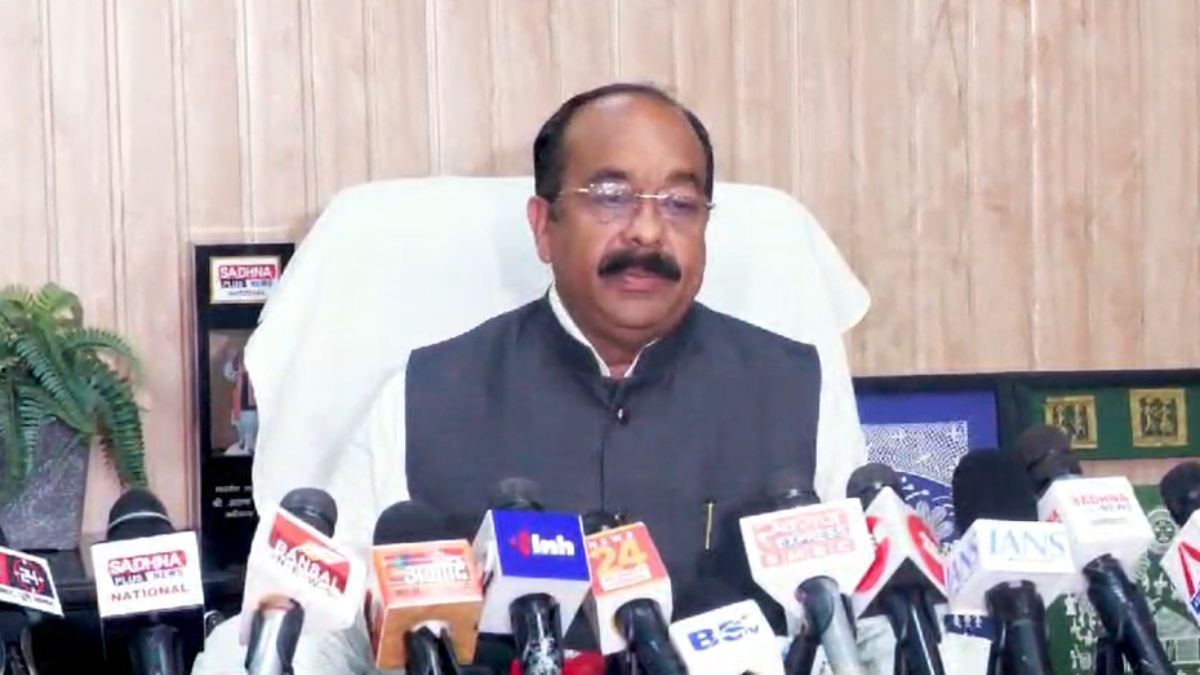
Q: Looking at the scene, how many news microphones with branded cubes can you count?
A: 12